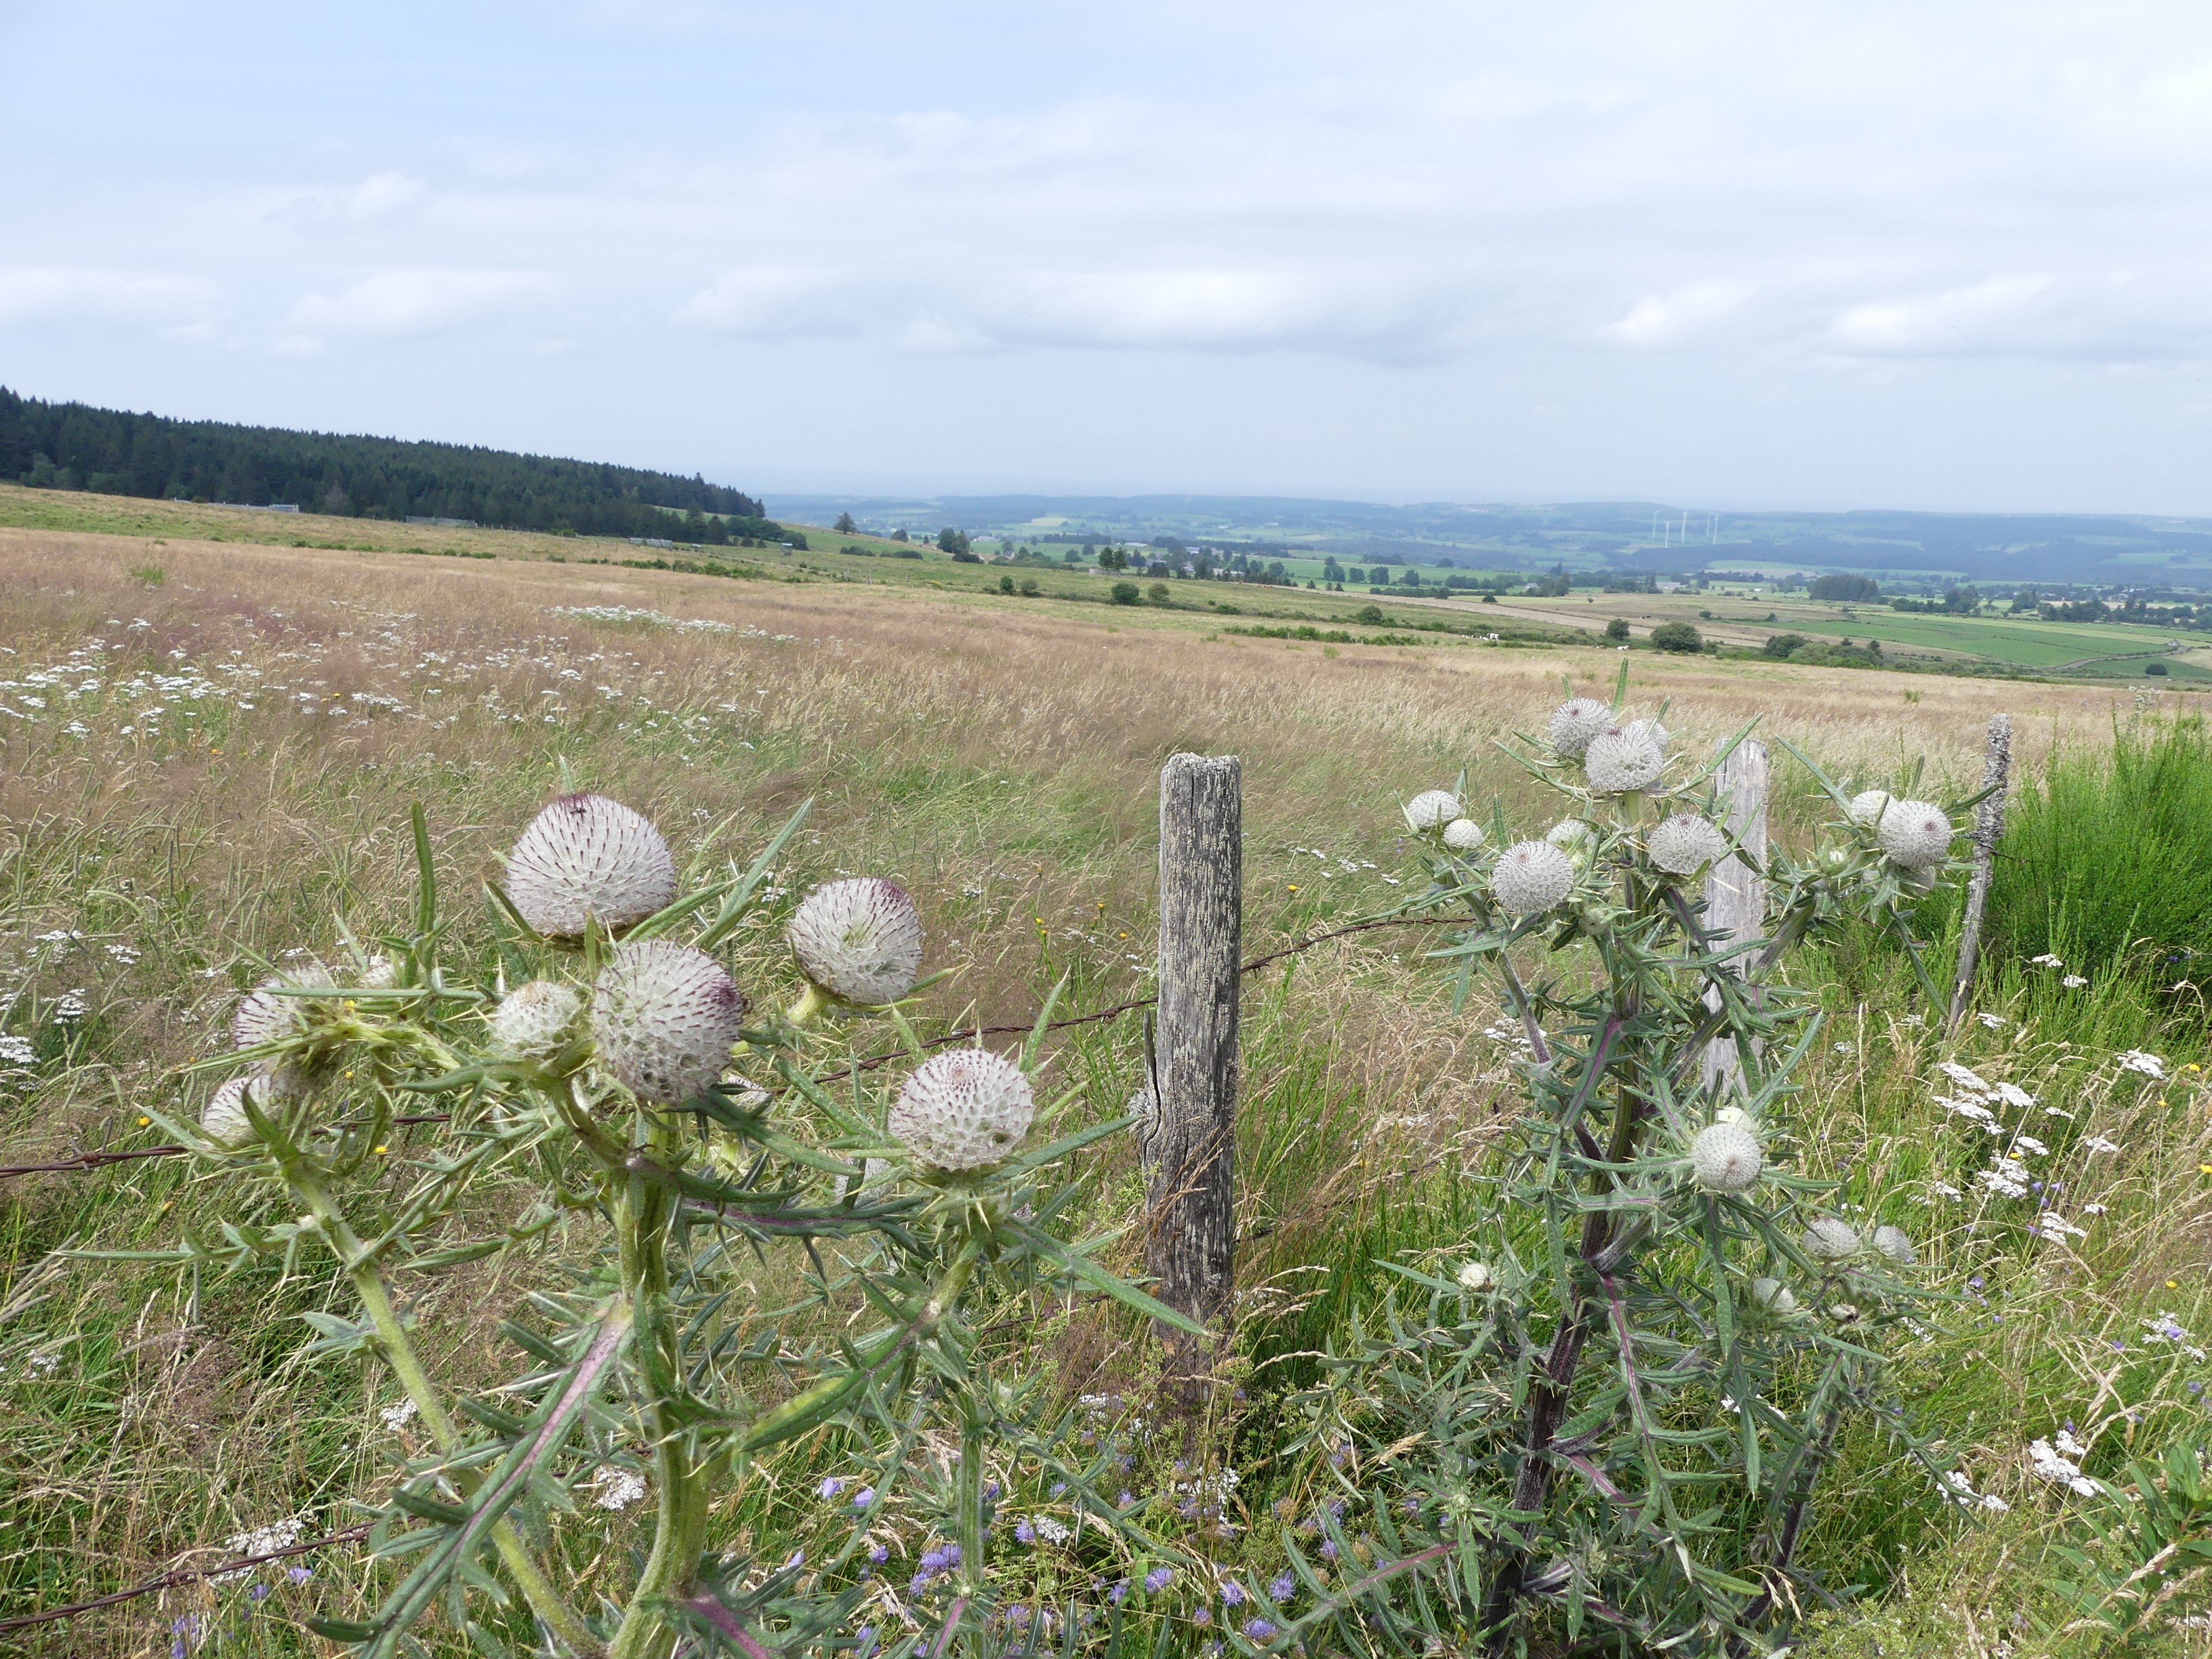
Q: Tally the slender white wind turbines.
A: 5